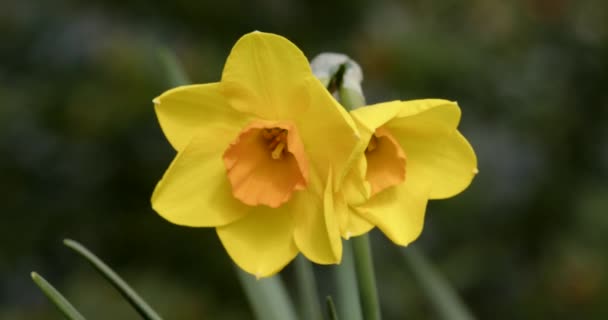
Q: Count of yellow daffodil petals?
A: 12